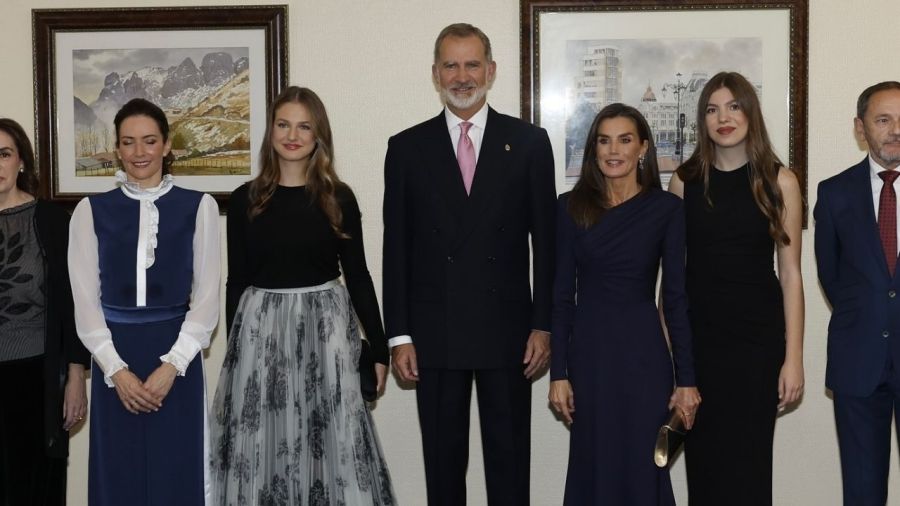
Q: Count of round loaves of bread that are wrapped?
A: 0